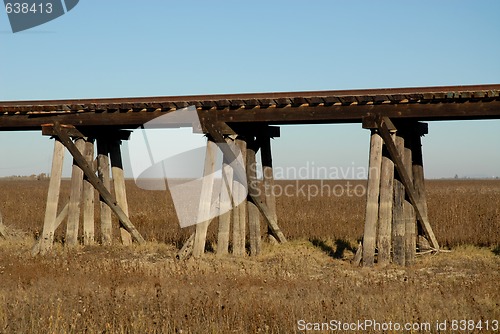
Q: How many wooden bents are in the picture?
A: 3